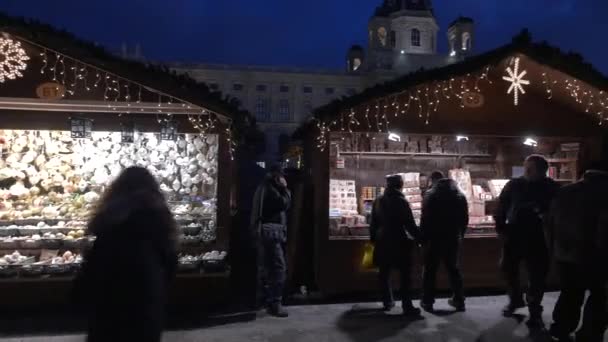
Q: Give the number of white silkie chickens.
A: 0